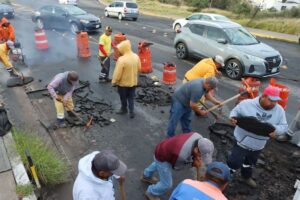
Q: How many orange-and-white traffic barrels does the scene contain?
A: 7